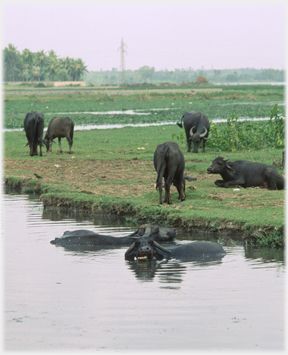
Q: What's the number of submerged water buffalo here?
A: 2